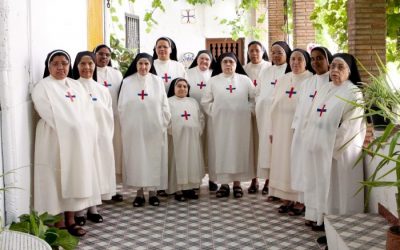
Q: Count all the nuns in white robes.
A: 13